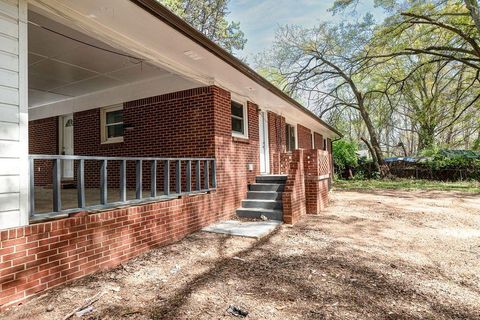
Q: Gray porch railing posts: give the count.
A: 13